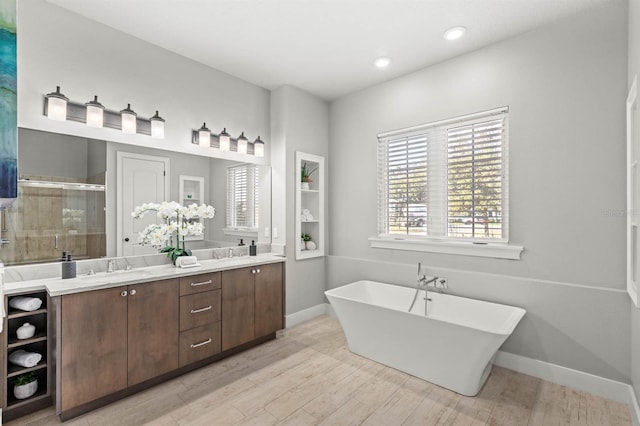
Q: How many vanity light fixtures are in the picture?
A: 2